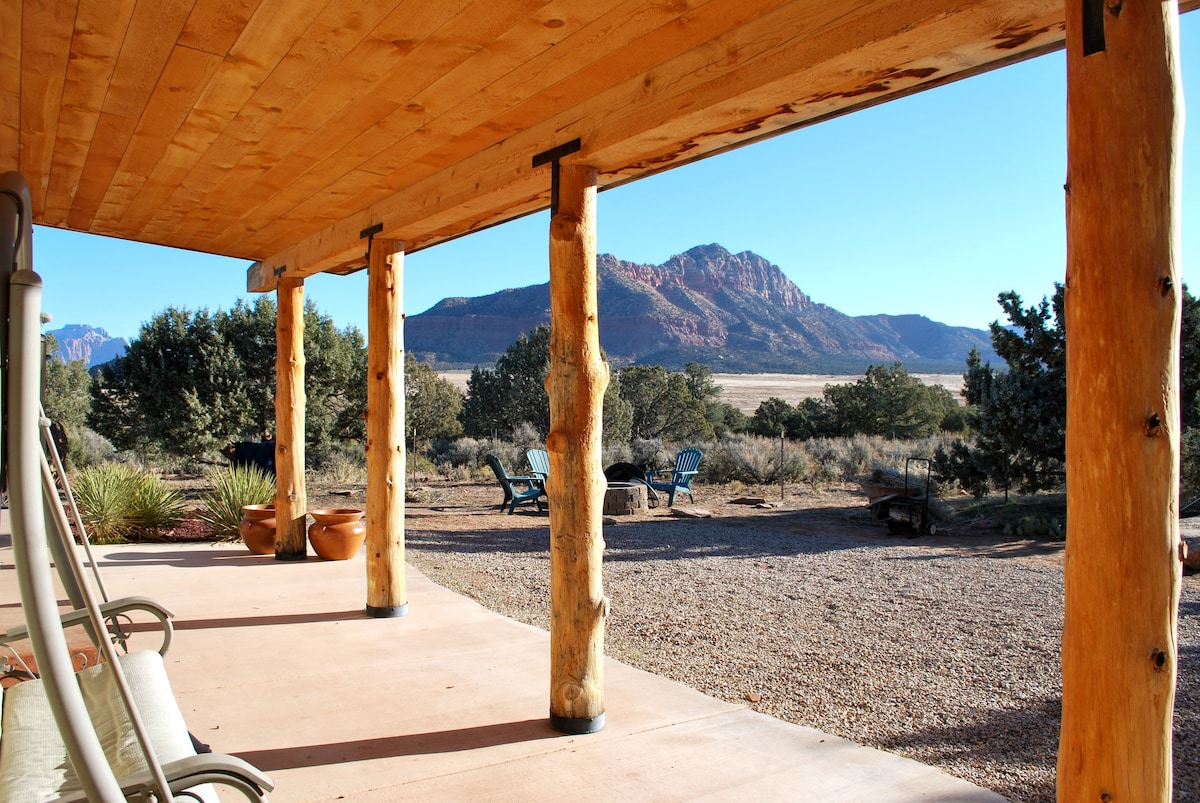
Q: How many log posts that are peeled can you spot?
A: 4